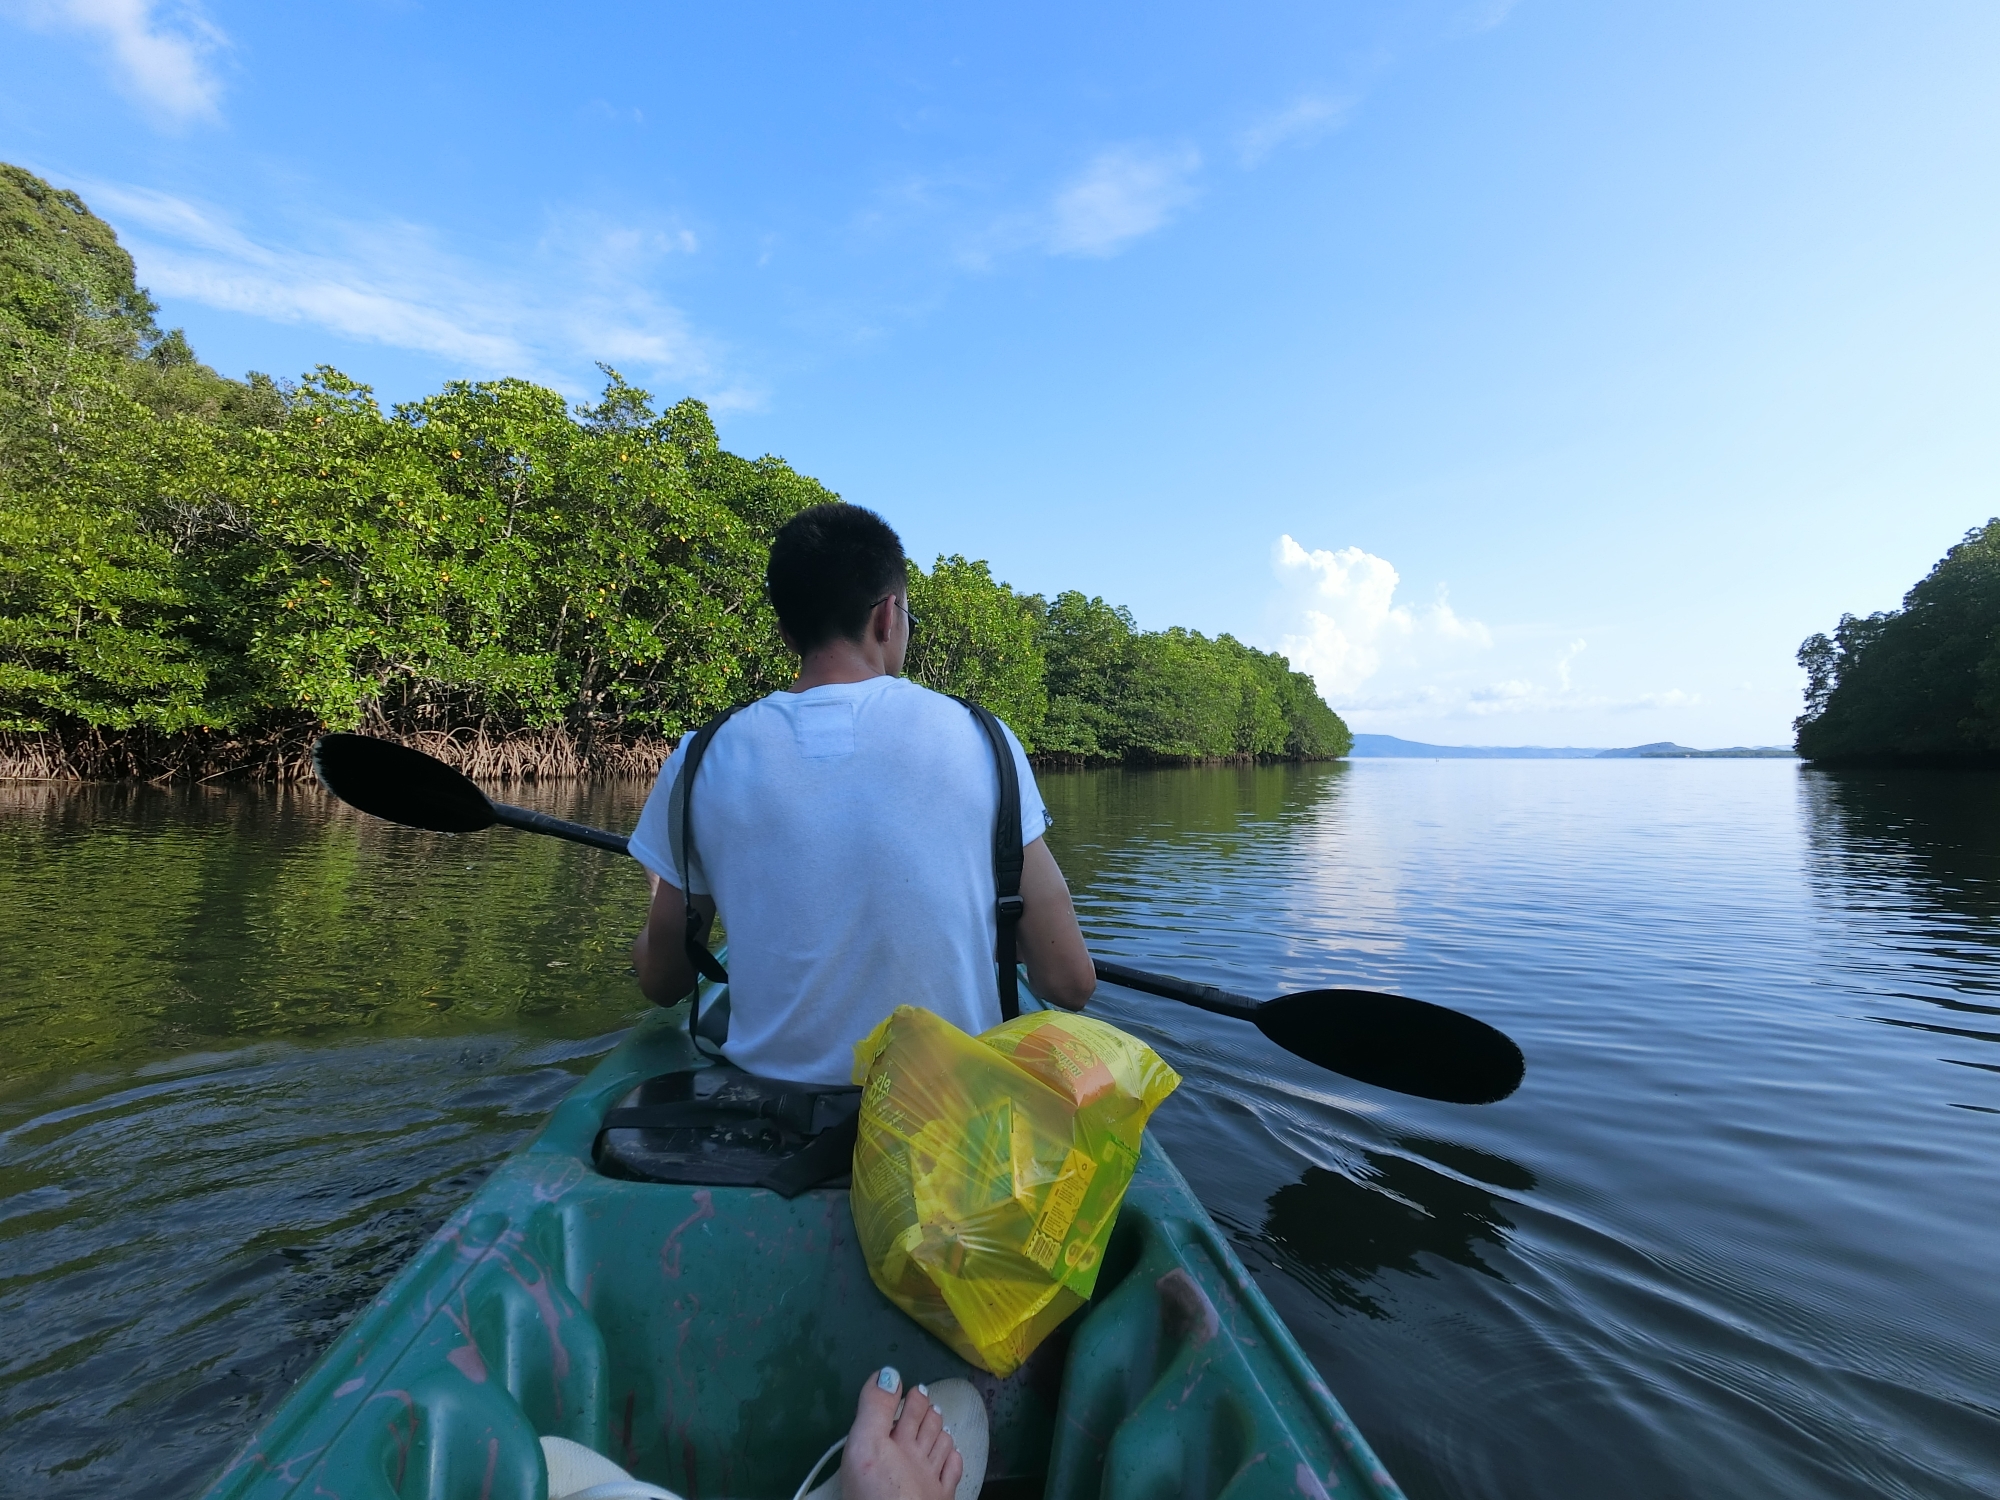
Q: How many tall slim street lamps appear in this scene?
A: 0